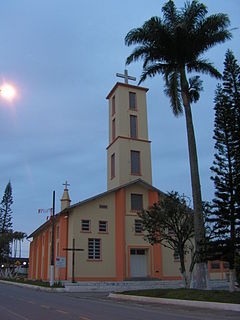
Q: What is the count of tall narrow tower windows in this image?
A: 6